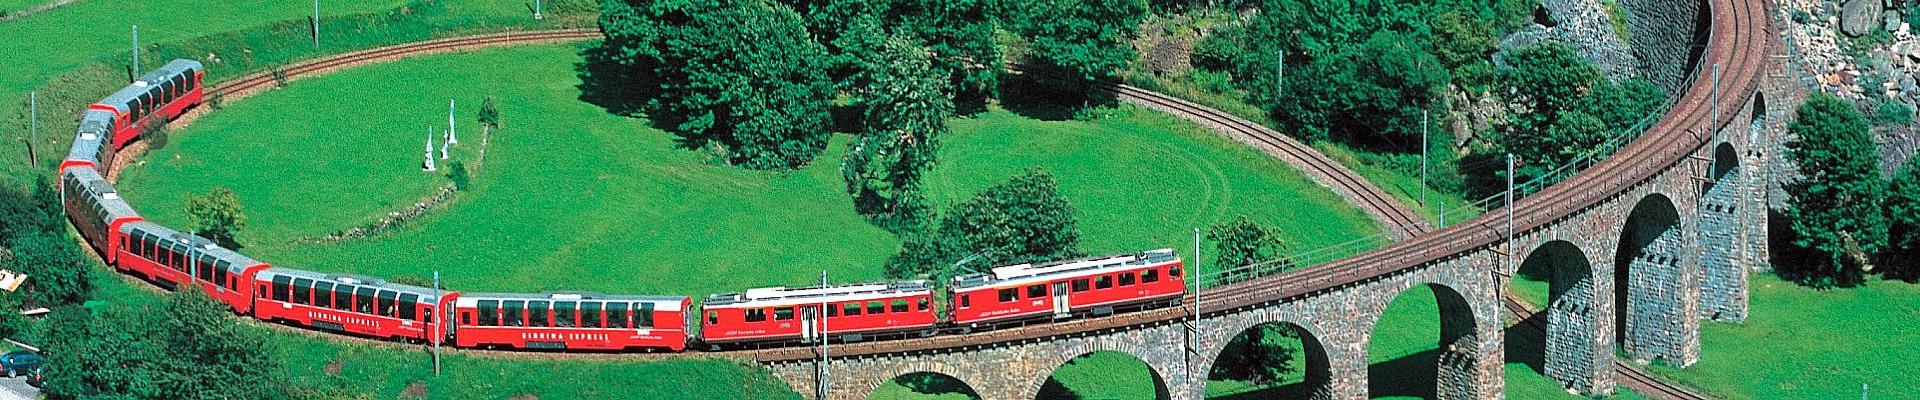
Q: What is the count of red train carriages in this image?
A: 8